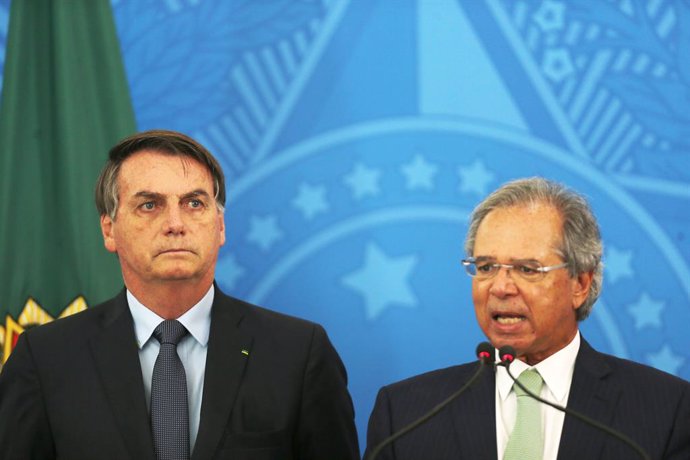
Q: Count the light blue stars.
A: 10